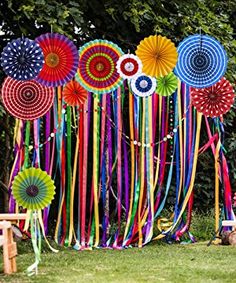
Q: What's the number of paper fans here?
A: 12